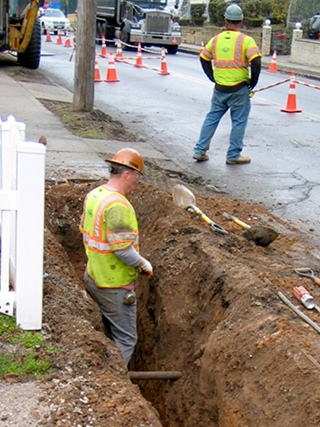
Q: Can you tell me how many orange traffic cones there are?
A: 12